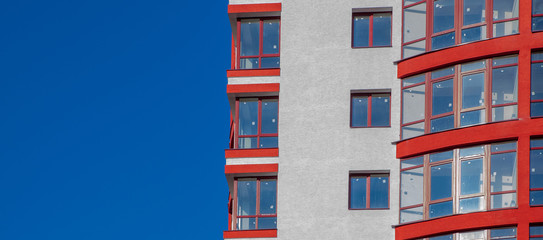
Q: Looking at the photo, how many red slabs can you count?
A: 9